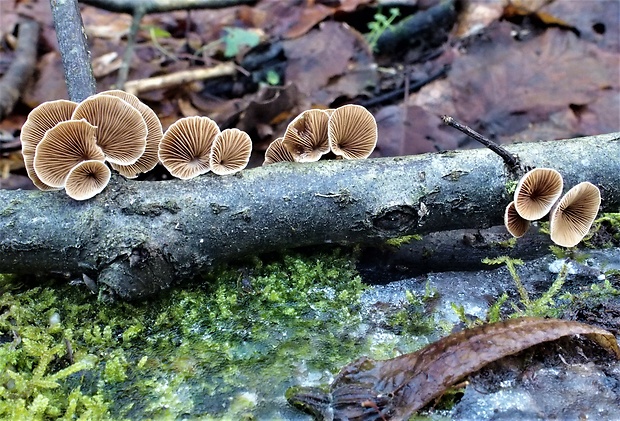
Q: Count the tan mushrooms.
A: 13